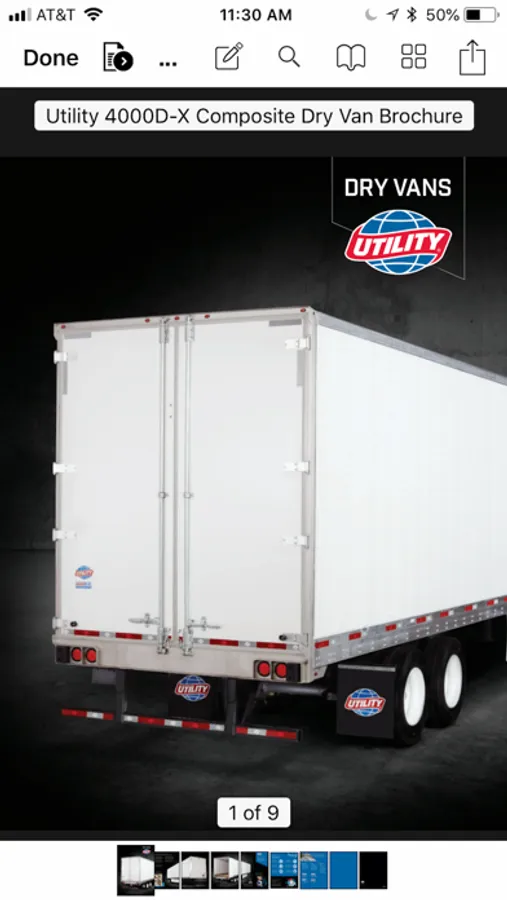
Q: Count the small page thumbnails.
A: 9